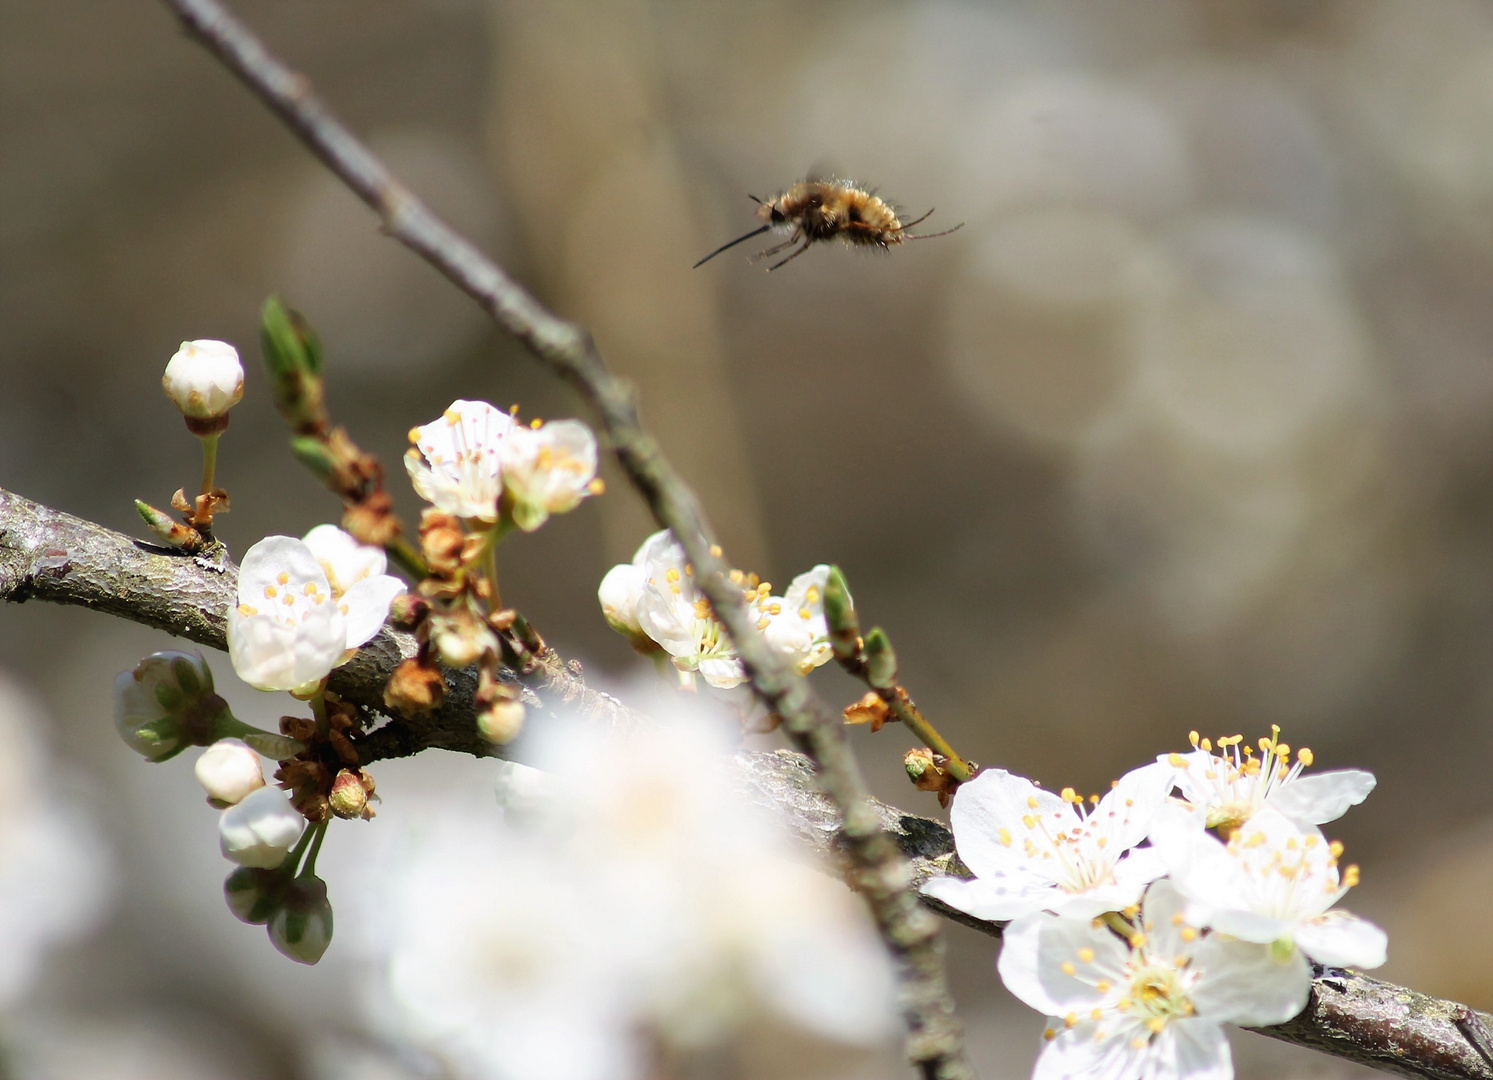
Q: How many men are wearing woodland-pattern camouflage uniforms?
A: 0